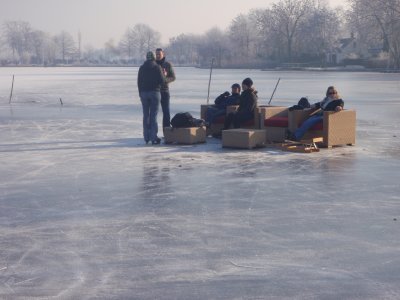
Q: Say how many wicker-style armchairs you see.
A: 4